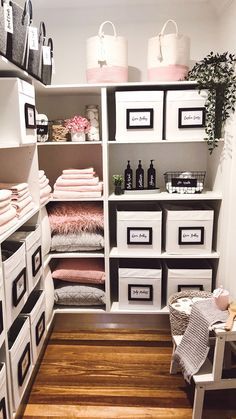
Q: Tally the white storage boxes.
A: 13